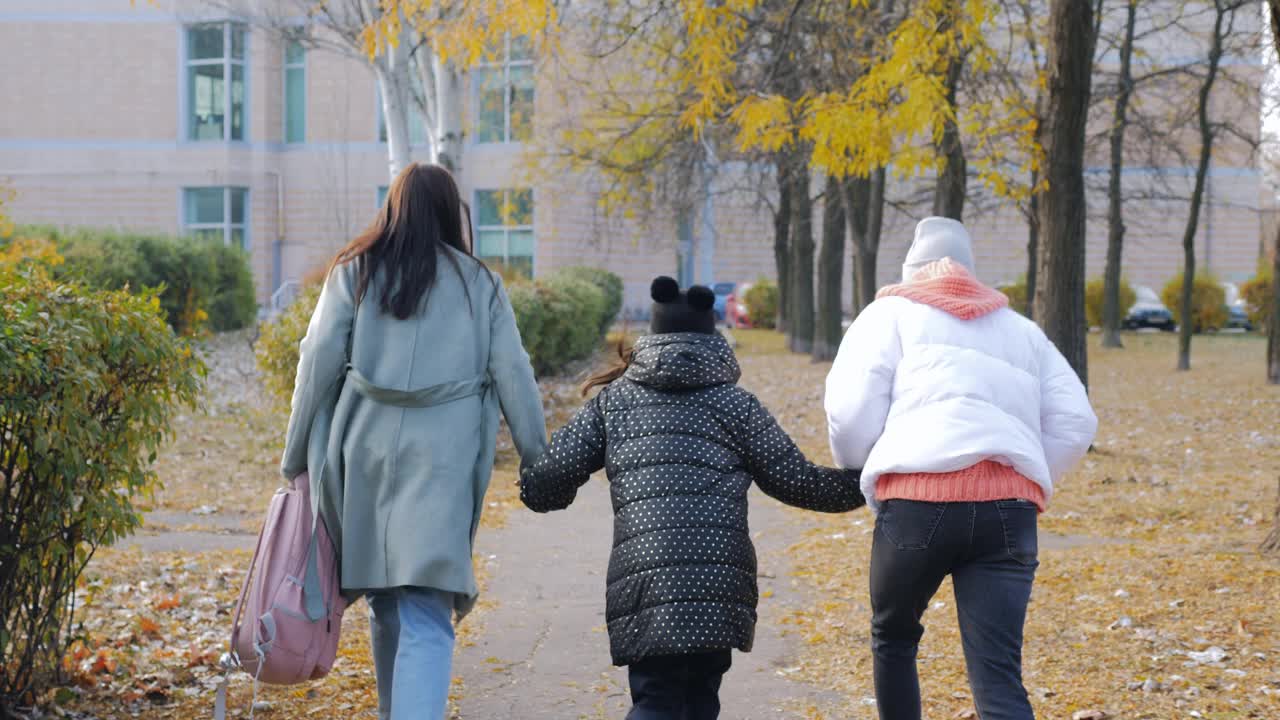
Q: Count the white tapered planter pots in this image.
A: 0